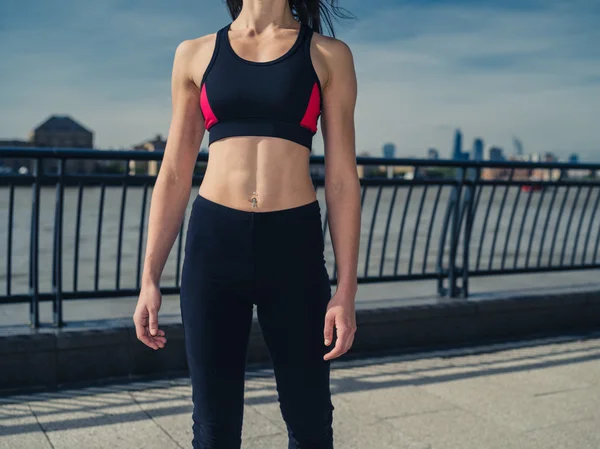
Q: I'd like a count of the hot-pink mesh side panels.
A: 2